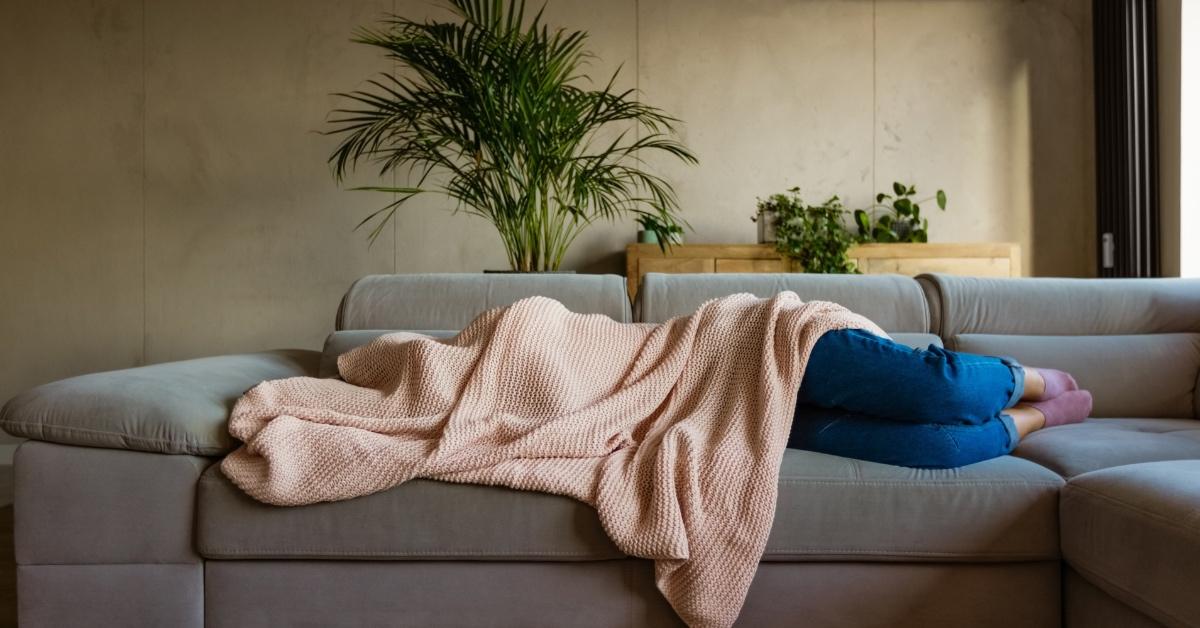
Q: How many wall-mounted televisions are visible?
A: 0